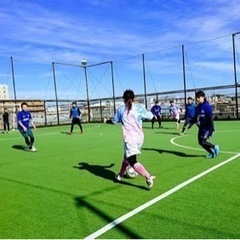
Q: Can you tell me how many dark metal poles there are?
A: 7